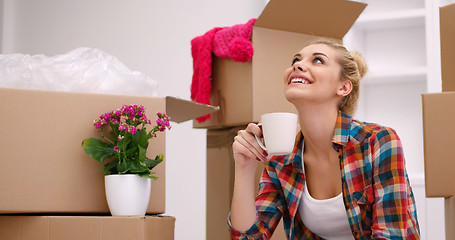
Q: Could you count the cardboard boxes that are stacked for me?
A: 7